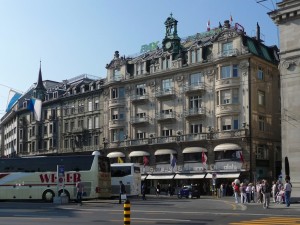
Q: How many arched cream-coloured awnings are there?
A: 5